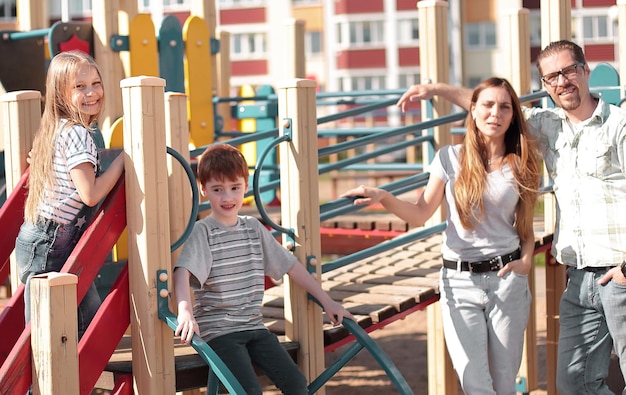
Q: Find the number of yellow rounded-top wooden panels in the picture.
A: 4